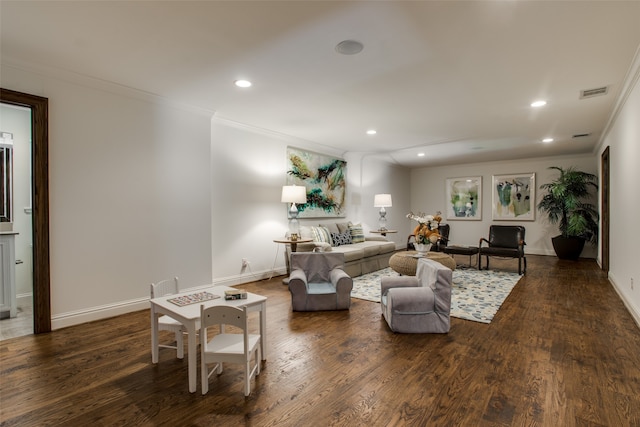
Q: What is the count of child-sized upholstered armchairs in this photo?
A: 2